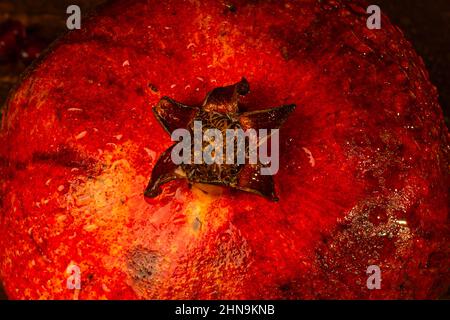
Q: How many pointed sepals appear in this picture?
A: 5